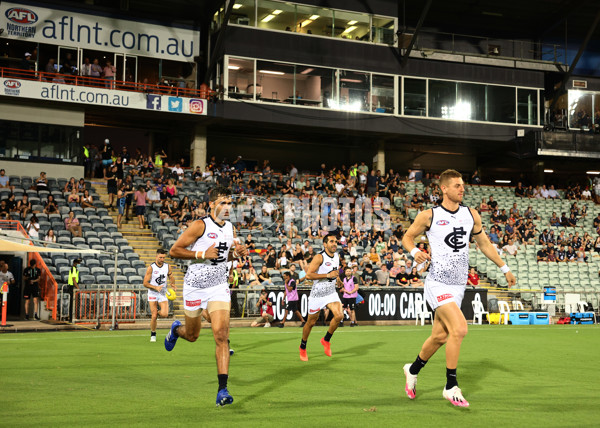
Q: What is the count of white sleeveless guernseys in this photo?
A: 4